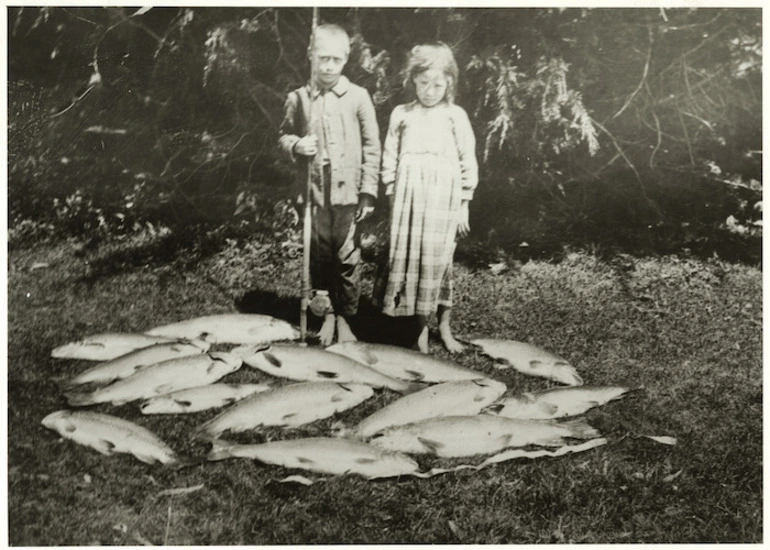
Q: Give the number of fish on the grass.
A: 14